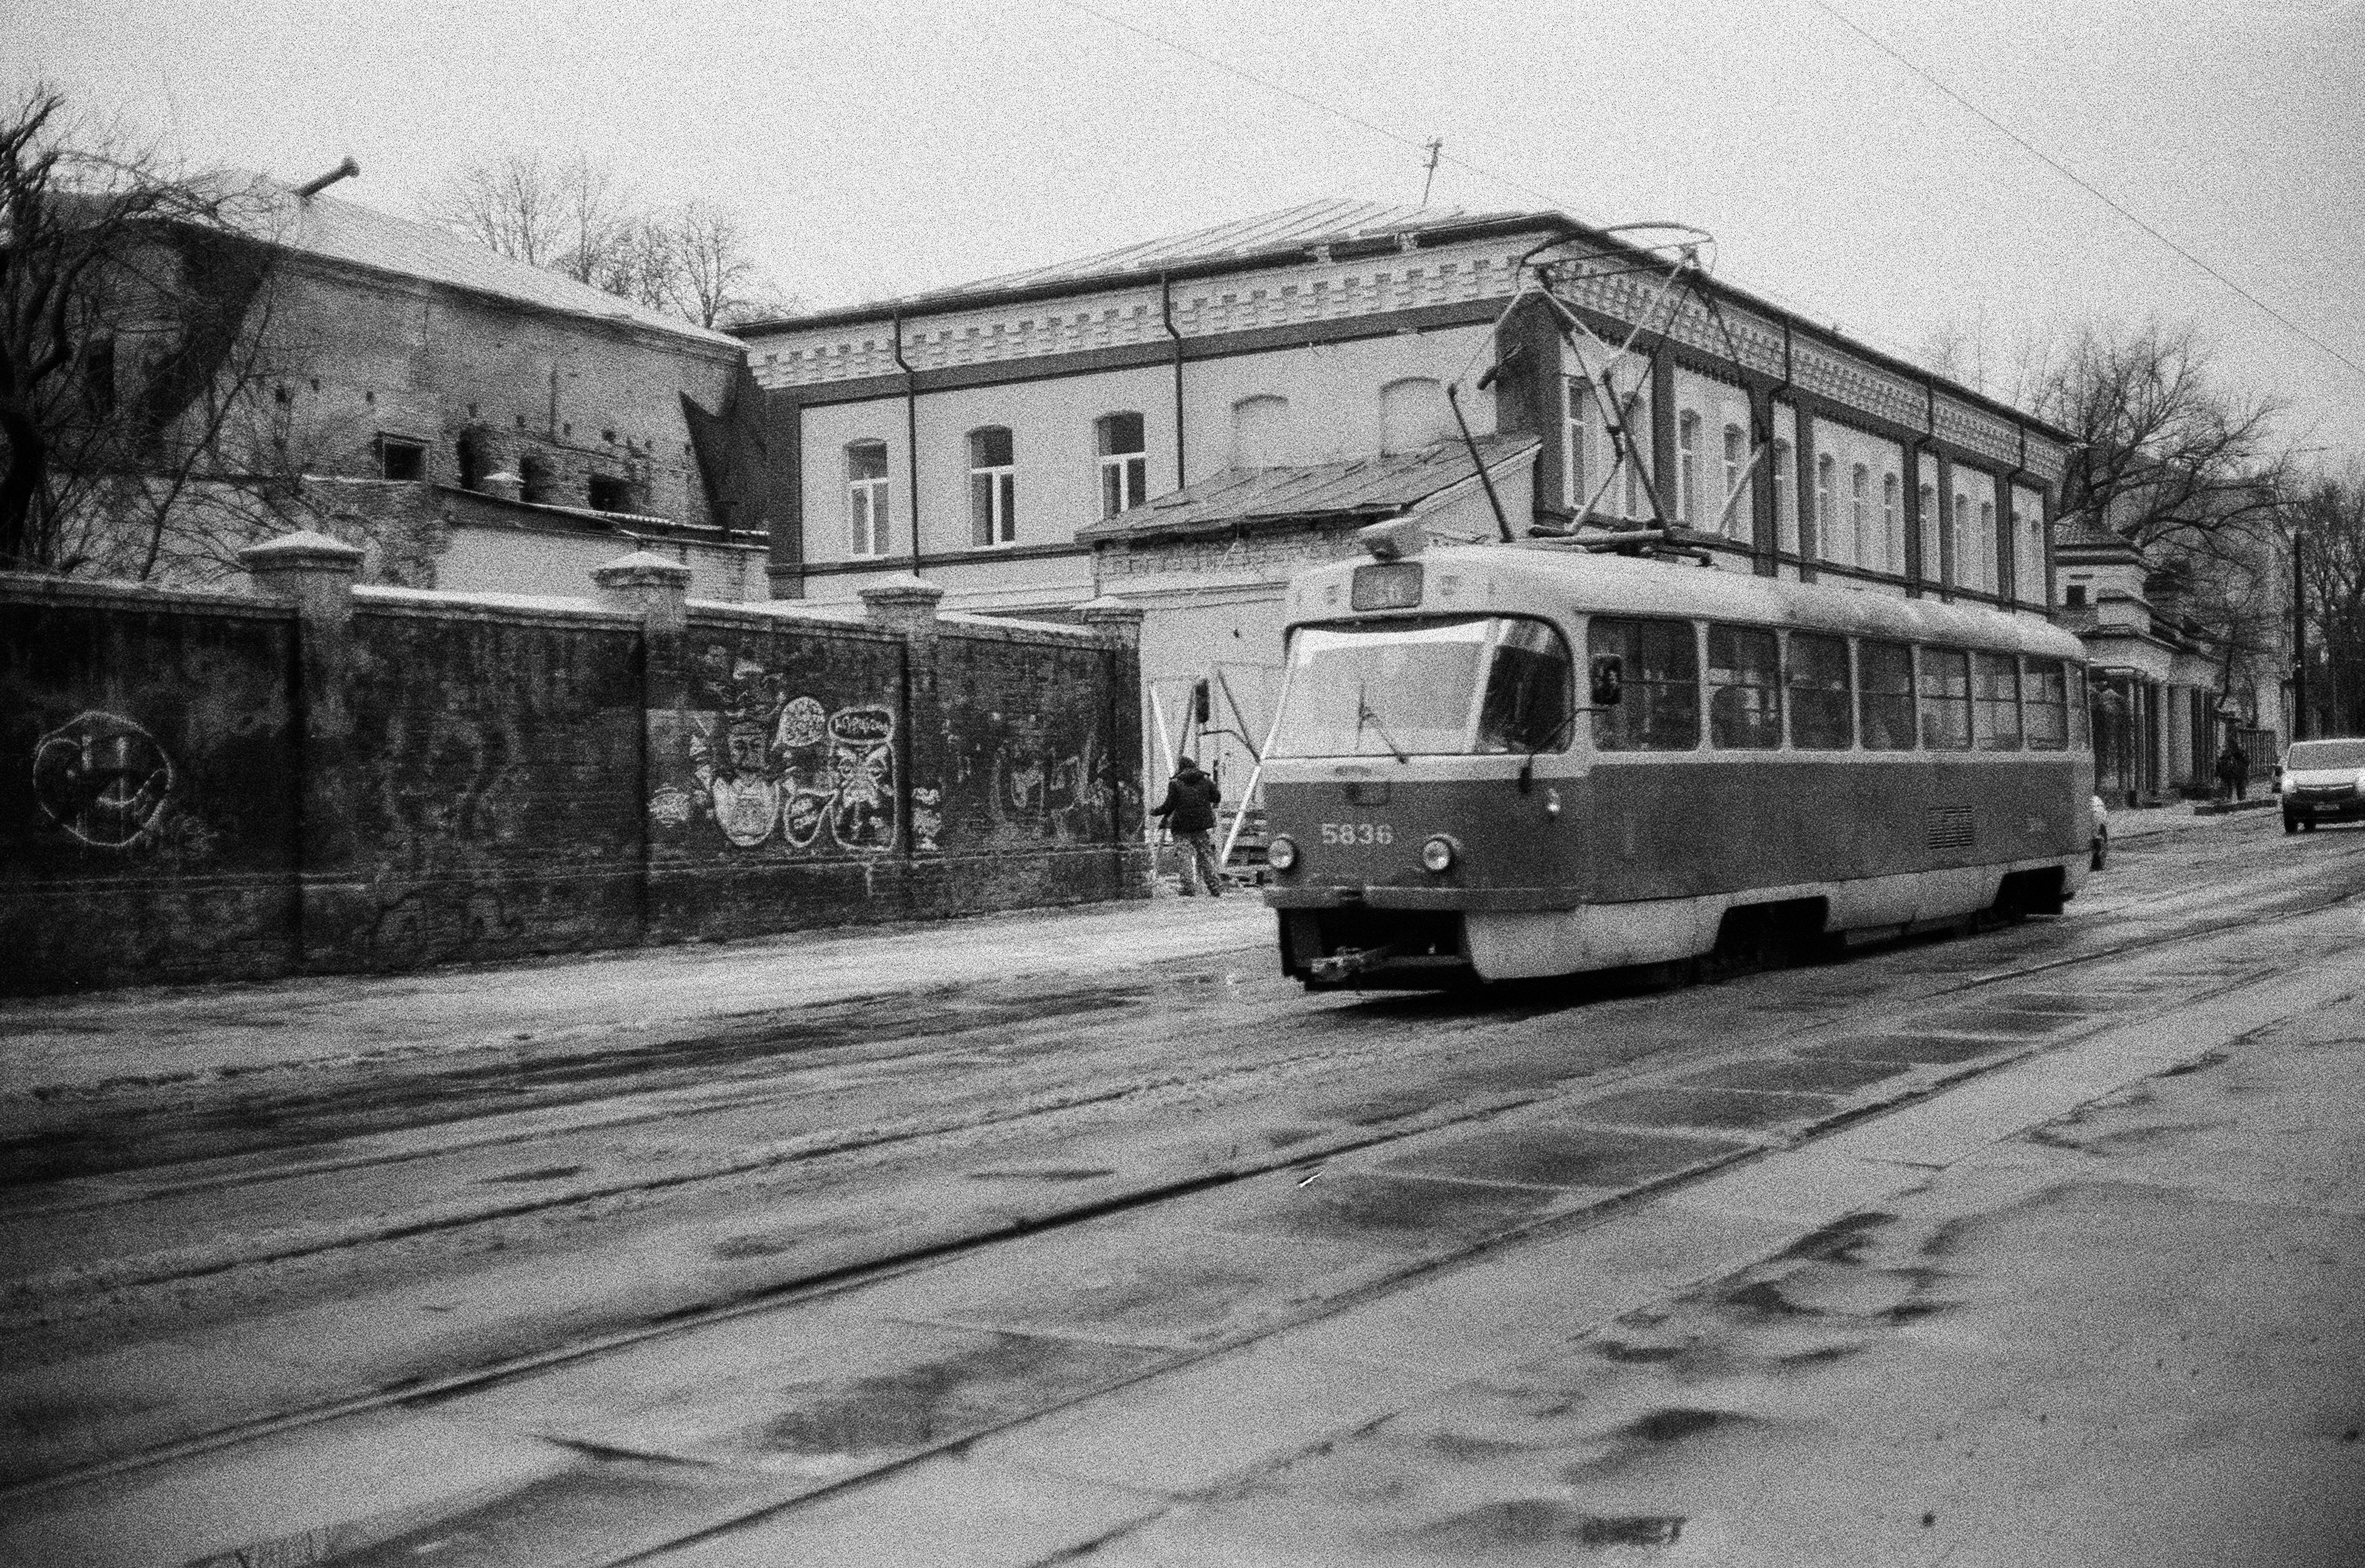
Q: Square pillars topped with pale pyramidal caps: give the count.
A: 4